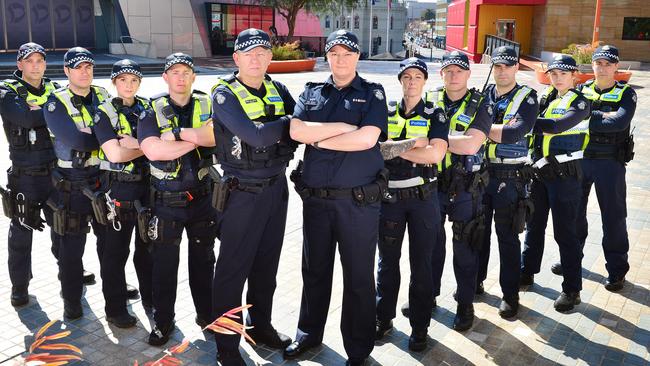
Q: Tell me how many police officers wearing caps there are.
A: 11